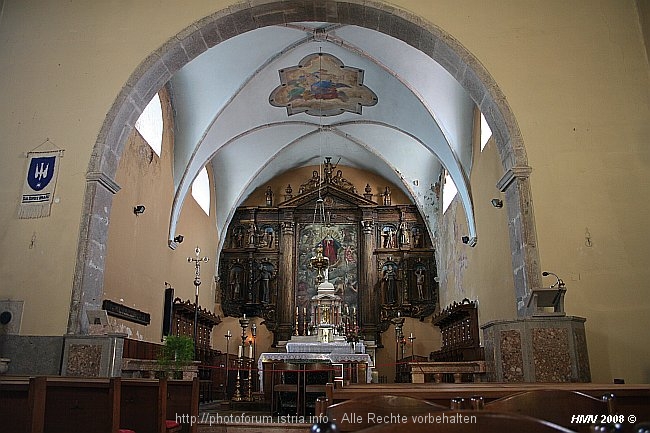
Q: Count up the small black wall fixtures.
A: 4